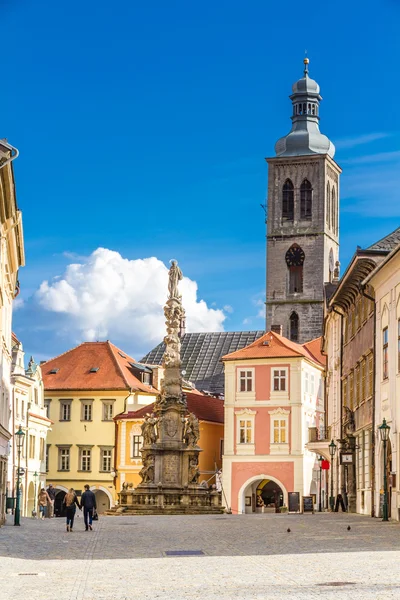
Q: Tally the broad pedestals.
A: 1